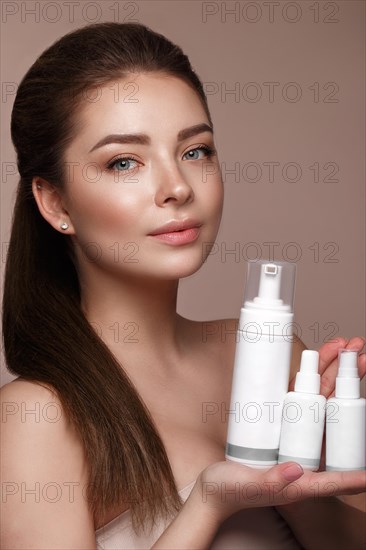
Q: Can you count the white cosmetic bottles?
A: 3